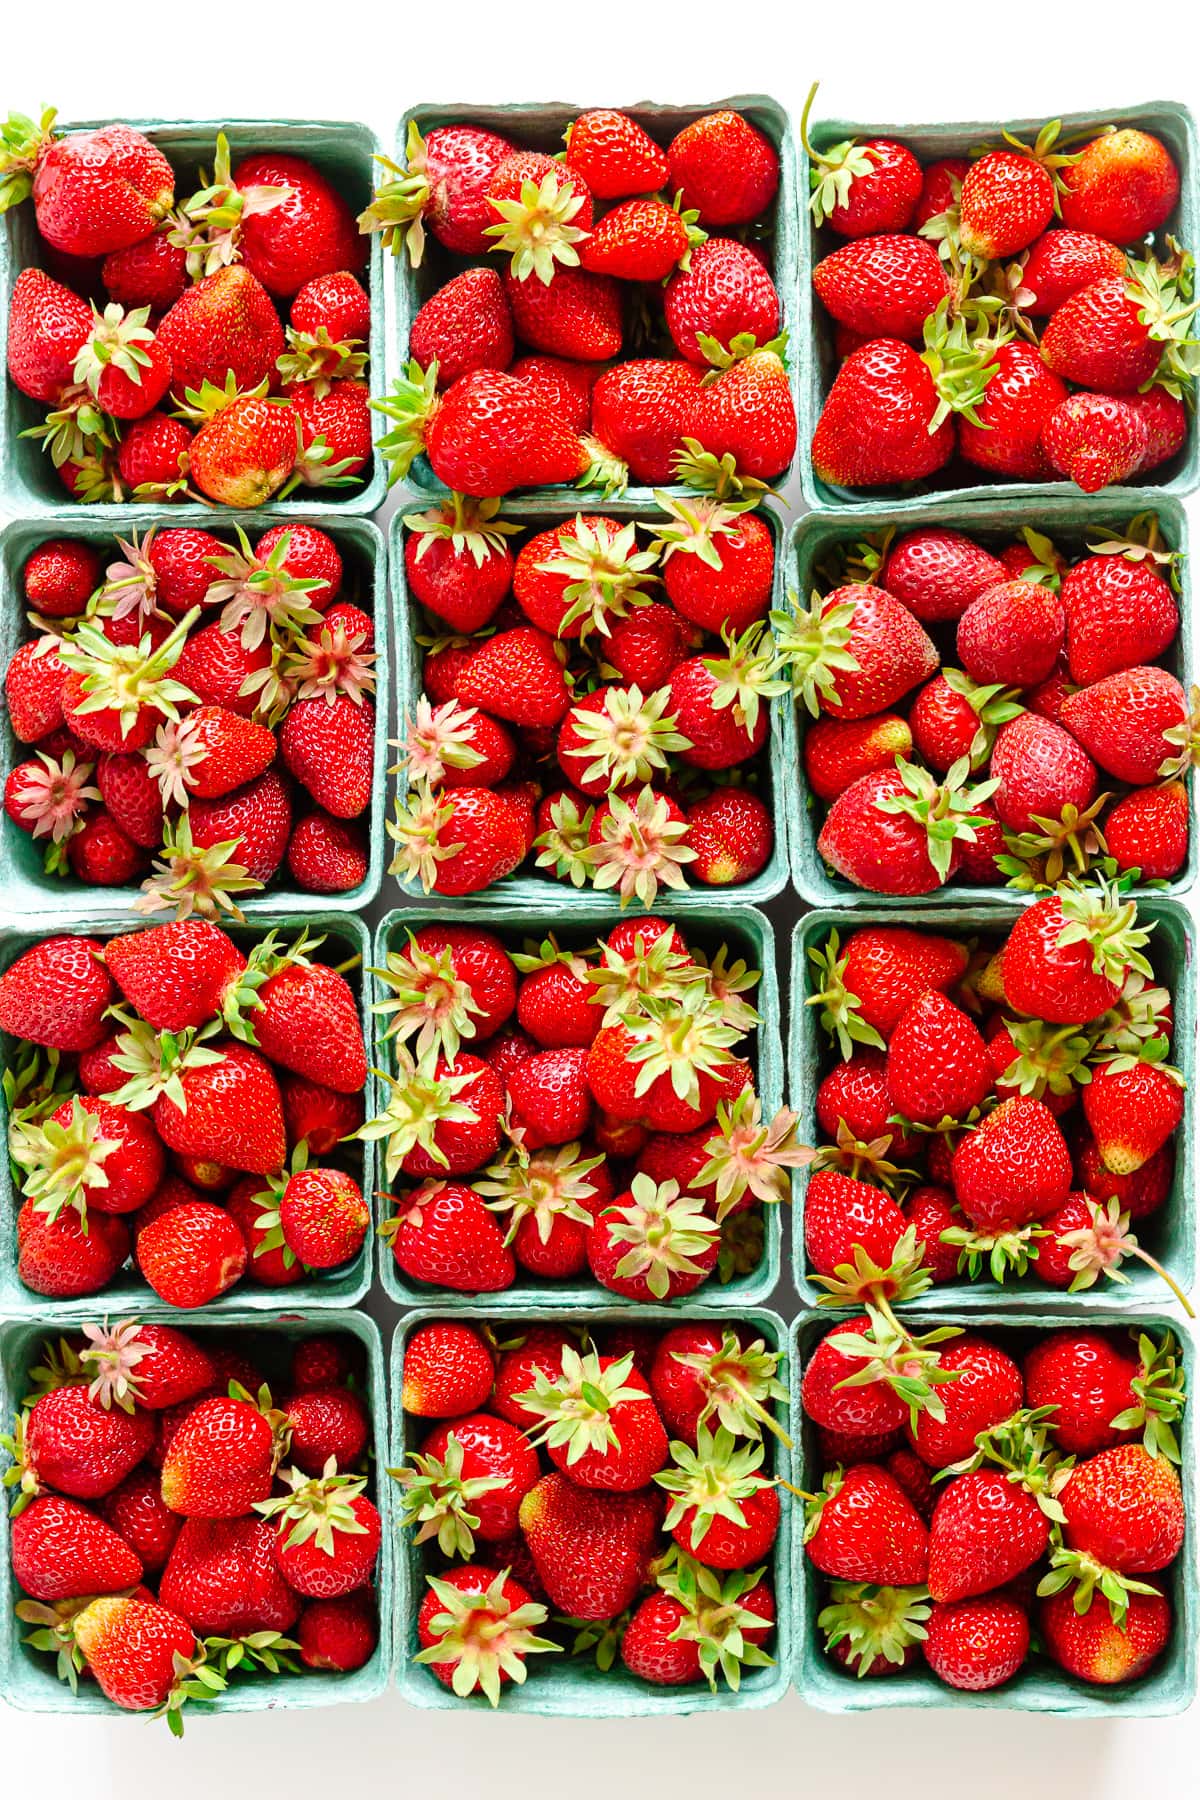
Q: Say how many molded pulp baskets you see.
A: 12